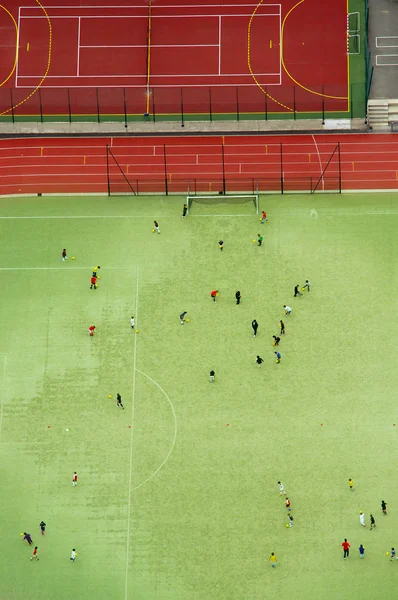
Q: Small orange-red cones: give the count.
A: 5